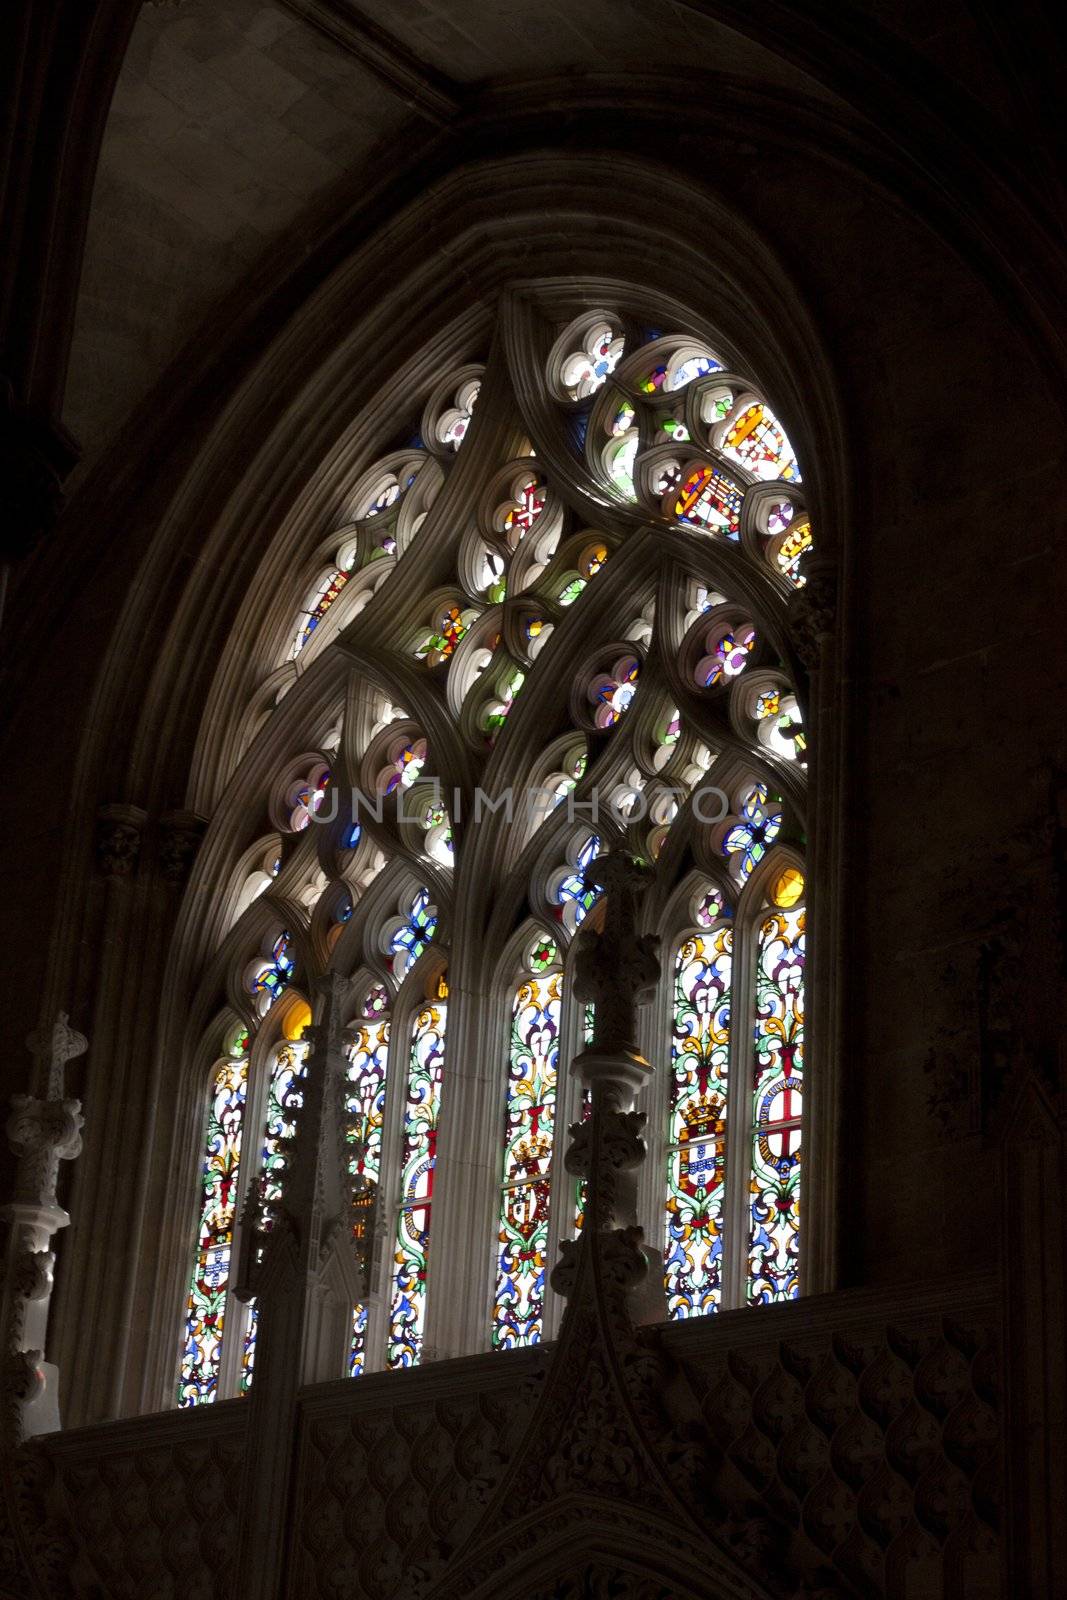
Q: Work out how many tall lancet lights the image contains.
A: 8